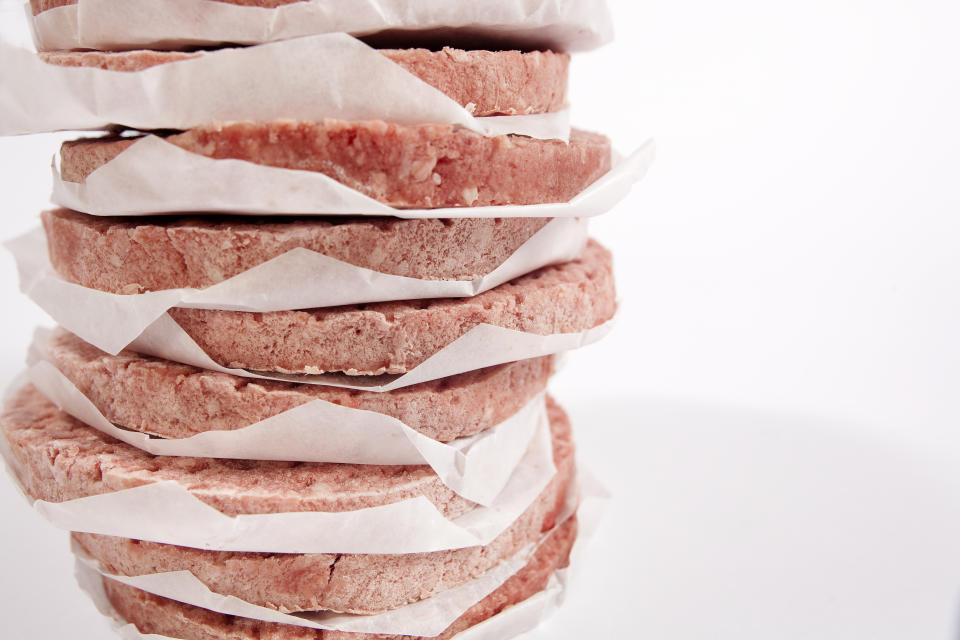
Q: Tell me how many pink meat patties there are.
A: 9